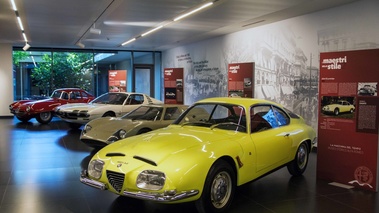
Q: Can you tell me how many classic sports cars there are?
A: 4